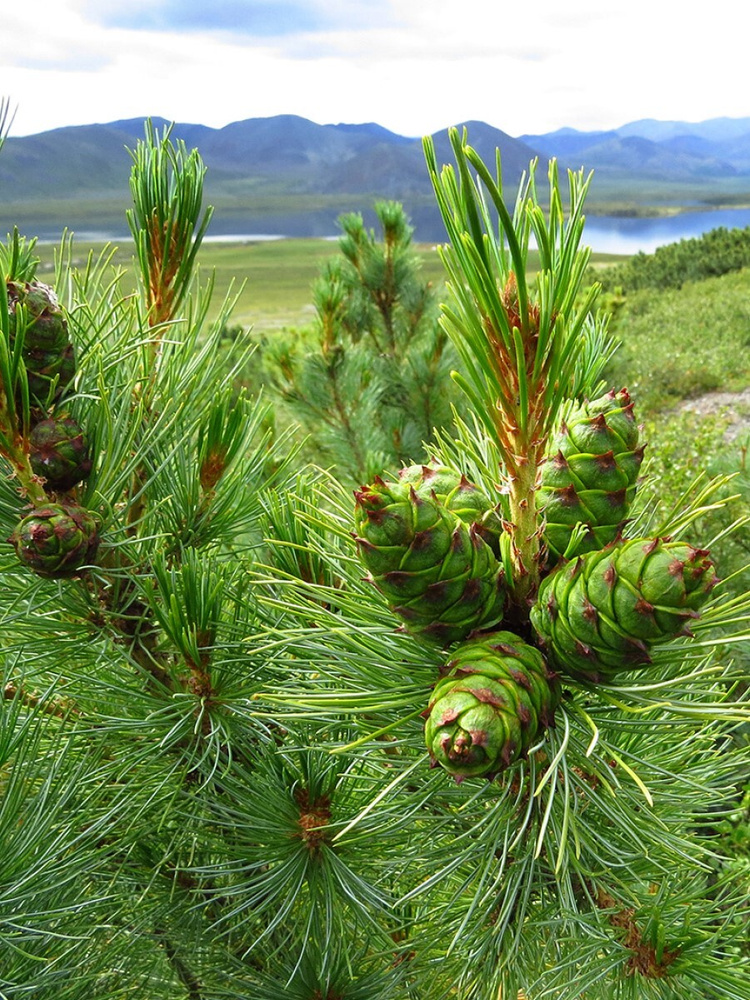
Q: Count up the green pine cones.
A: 8